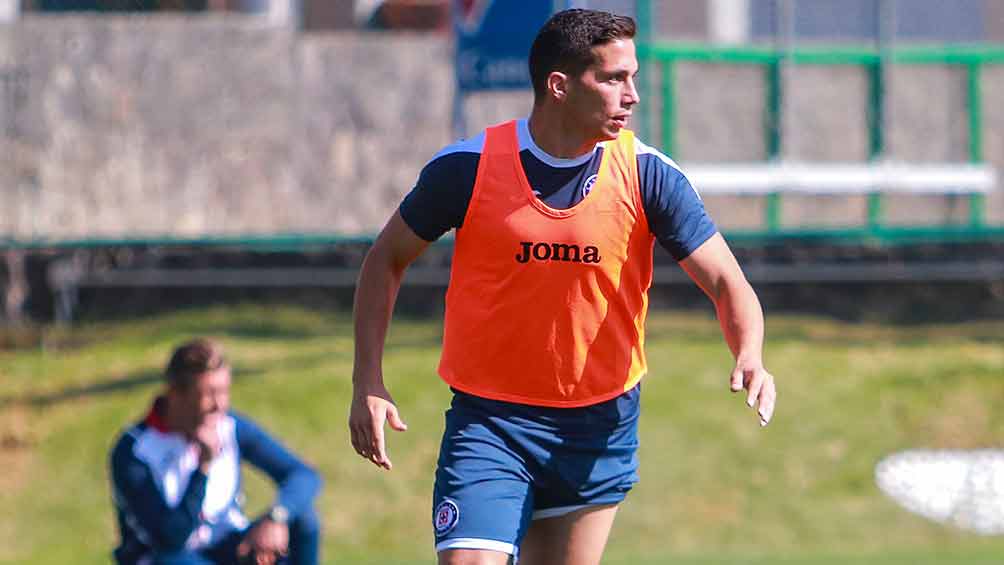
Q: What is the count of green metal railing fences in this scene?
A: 1